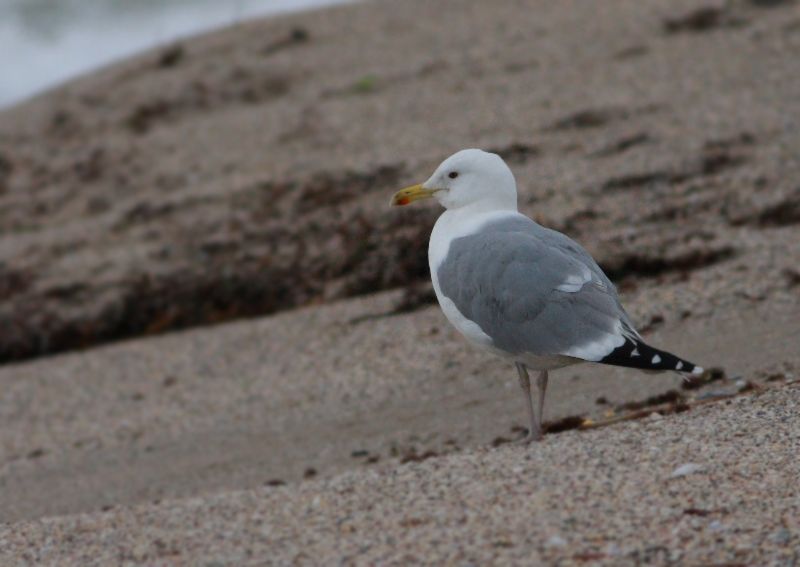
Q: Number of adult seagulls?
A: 1